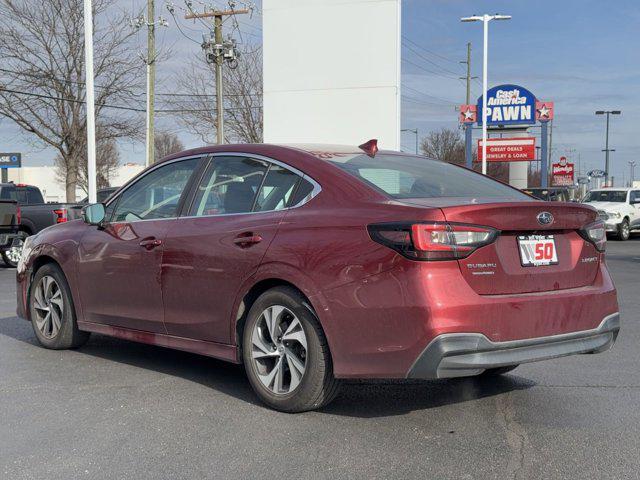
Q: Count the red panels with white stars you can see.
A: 2